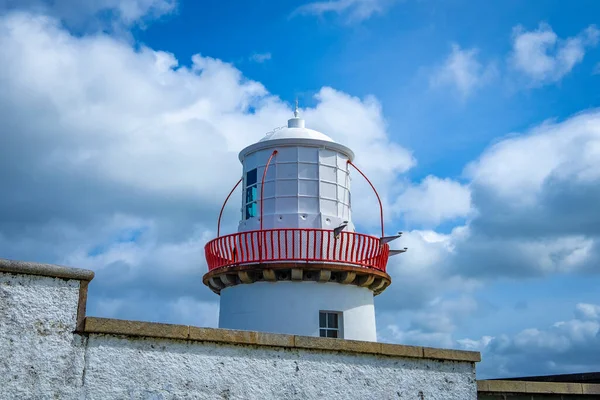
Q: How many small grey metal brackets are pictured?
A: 3